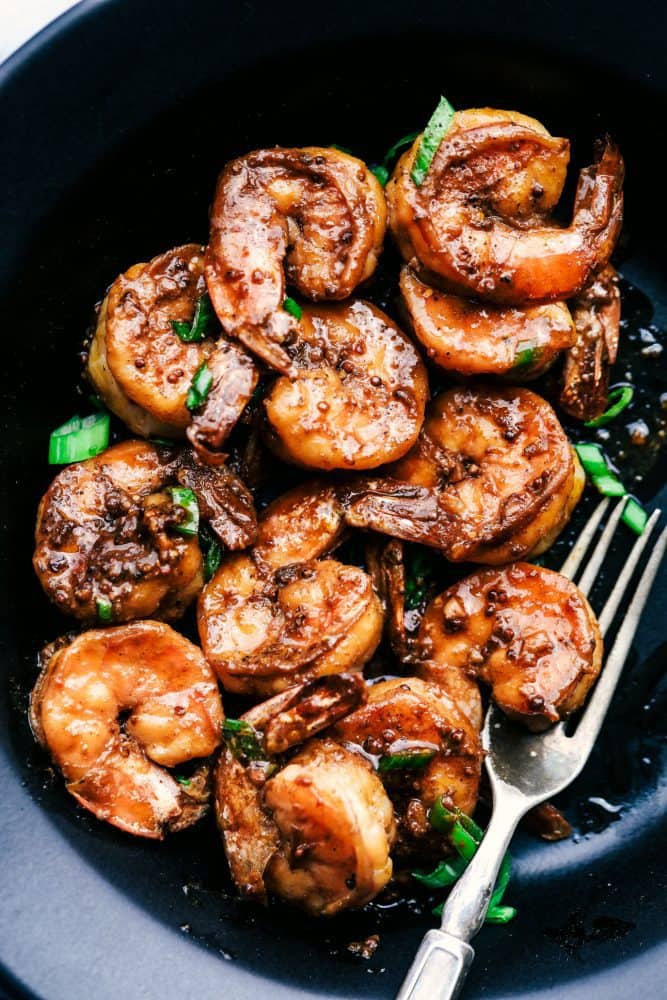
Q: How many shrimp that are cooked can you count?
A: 12